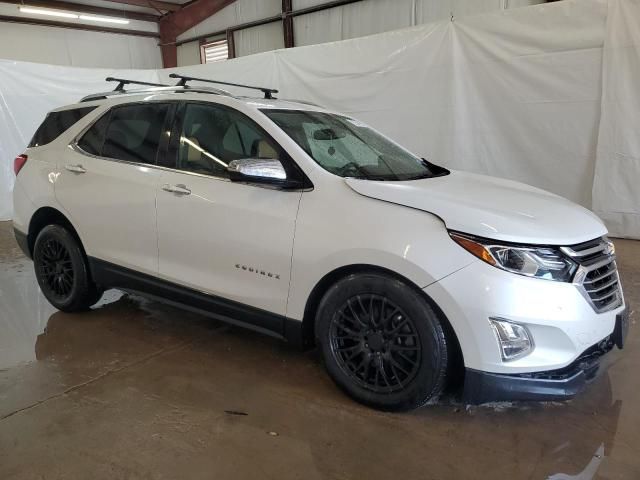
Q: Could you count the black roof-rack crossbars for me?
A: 2